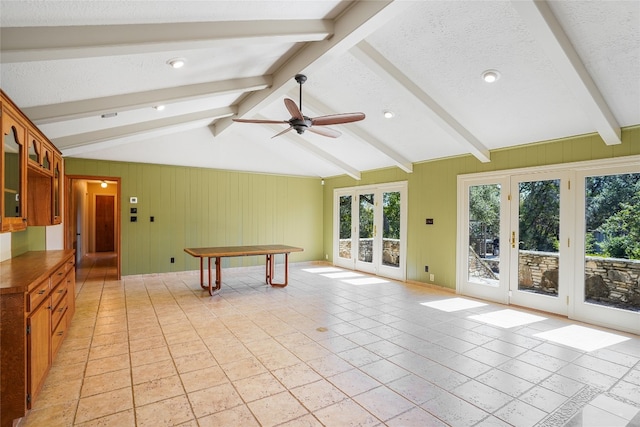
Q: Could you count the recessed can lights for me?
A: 4